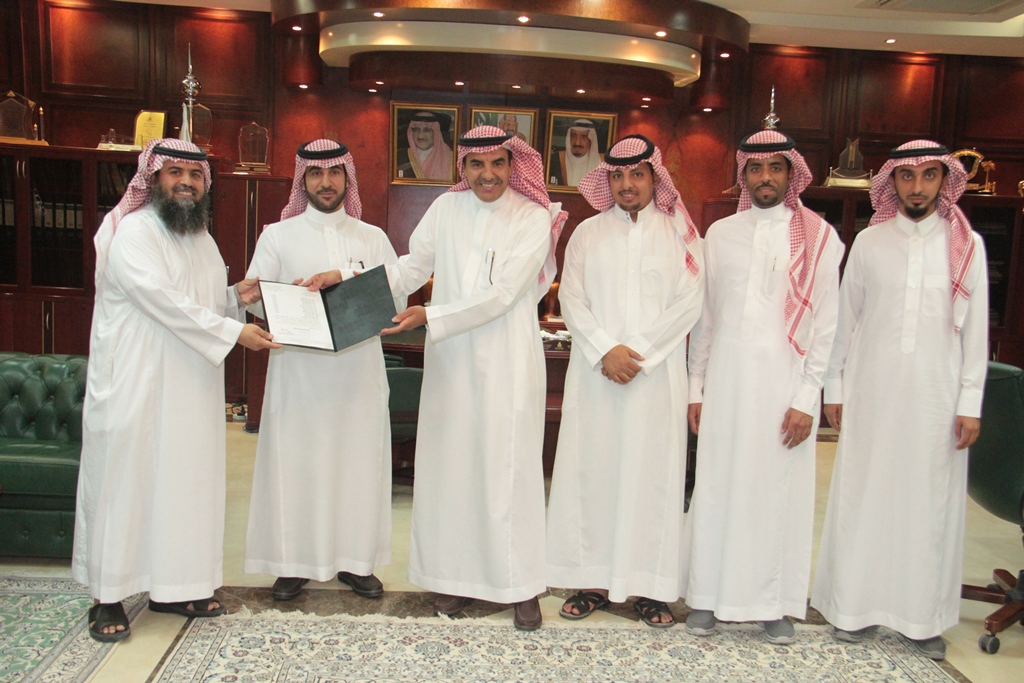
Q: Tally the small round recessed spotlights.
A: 15